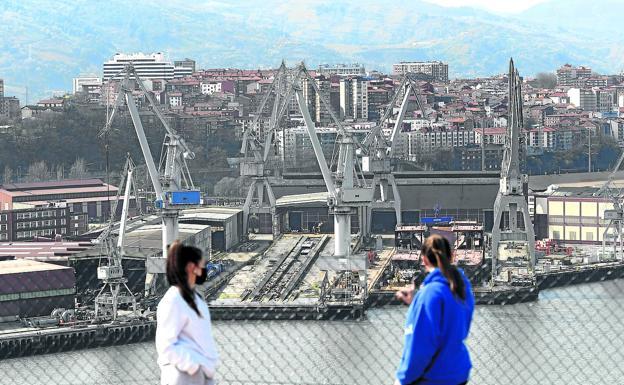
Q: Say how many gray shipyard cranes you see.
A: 7